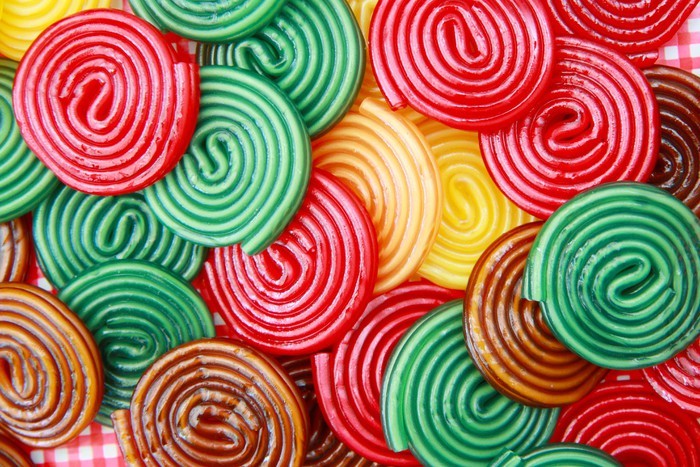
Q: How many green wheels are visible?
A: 9